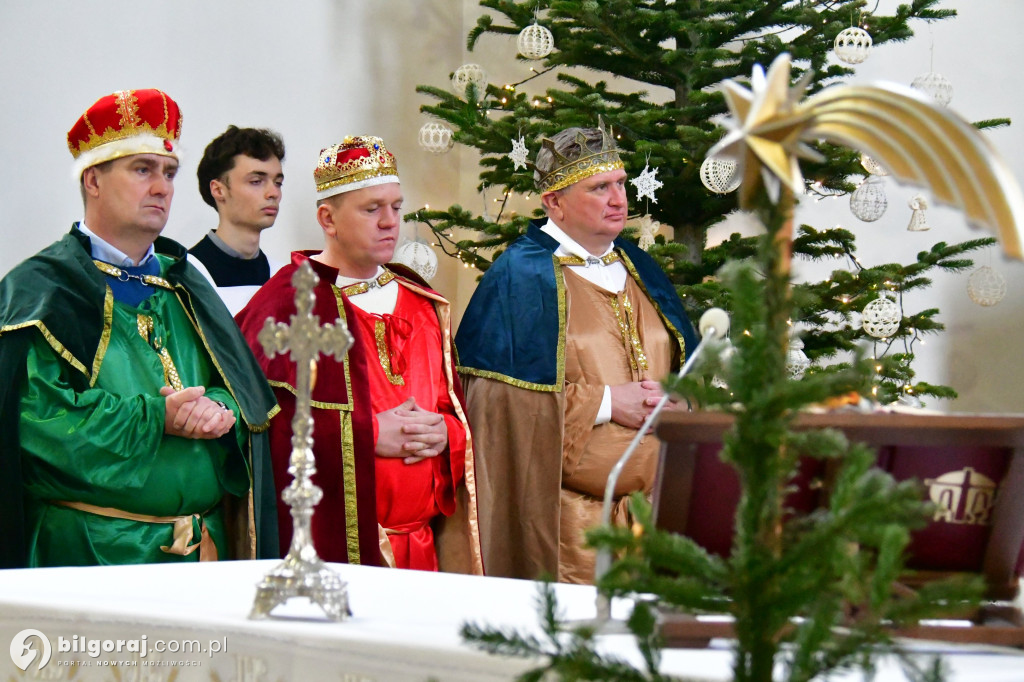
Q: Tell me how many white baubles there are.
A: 11